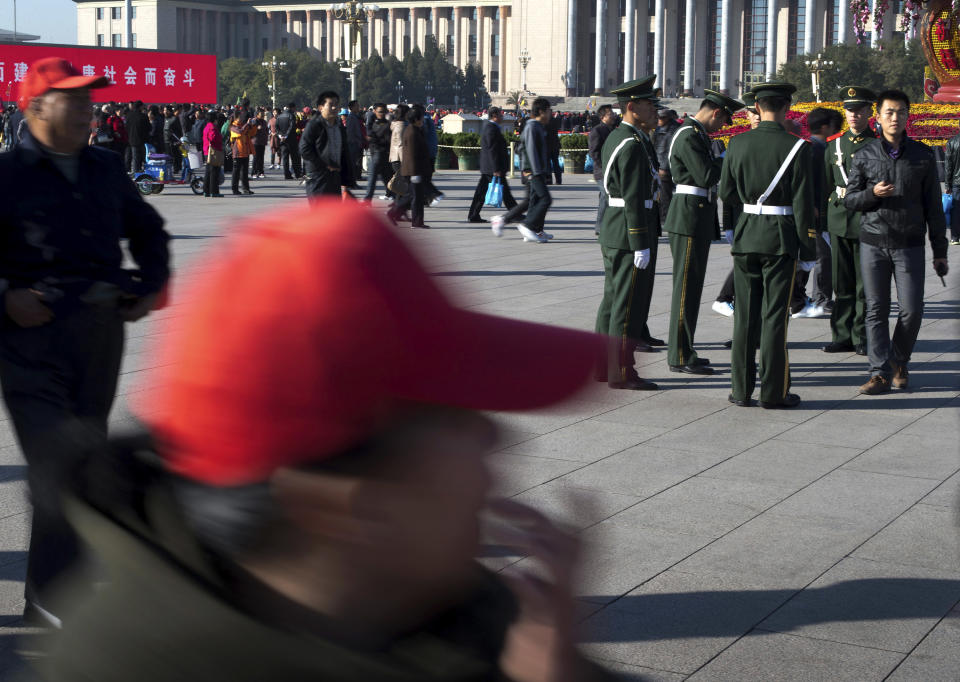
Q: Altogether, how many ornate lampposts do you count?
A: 4